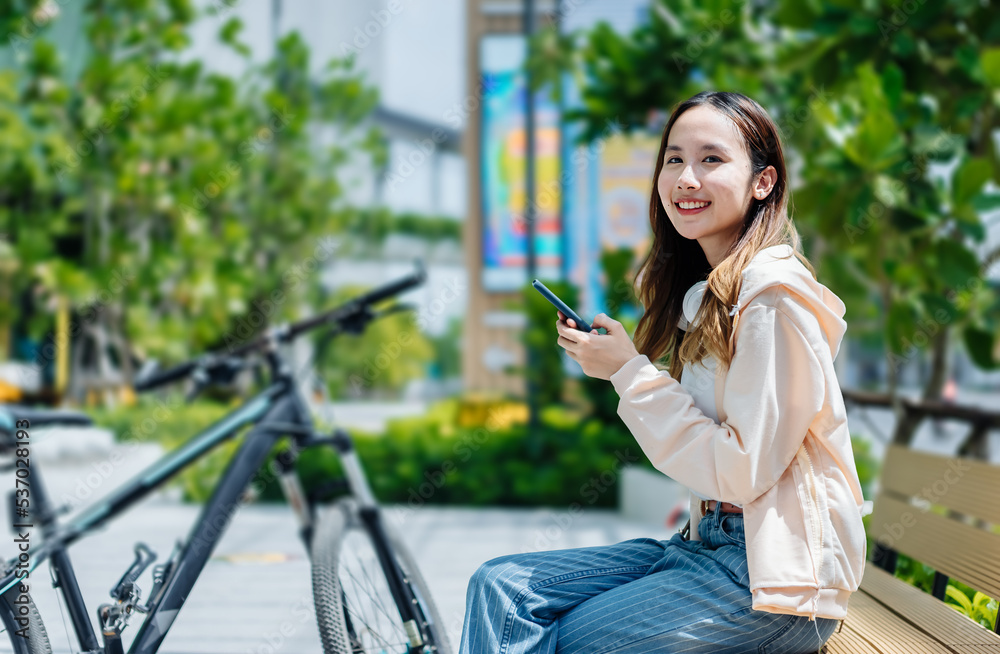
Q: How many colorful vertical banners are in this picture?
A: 2